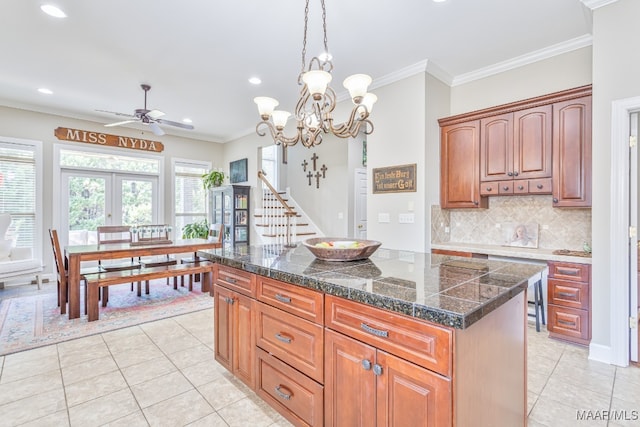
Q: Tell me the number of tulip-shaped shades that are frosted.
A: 6